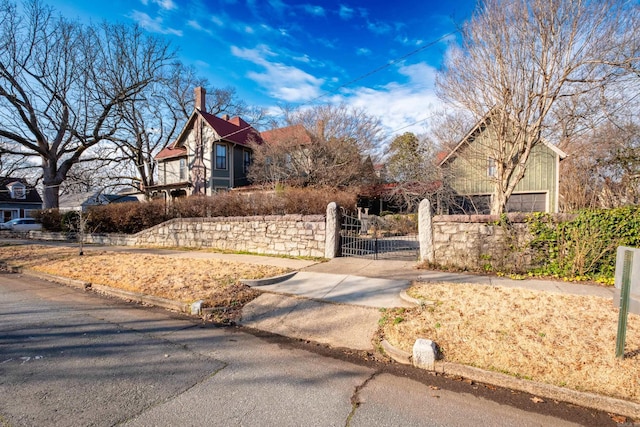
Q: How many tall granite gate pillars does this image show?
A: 2